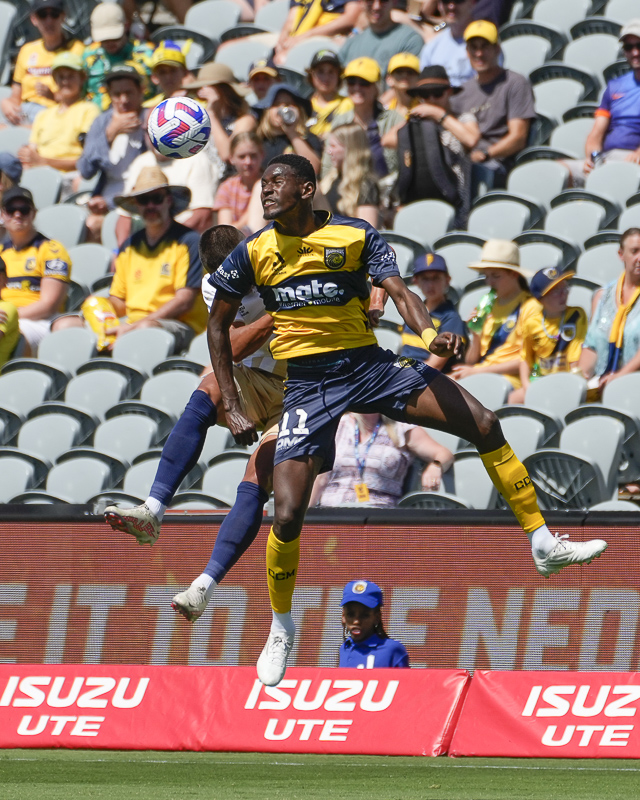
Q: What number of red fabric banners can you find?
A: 2